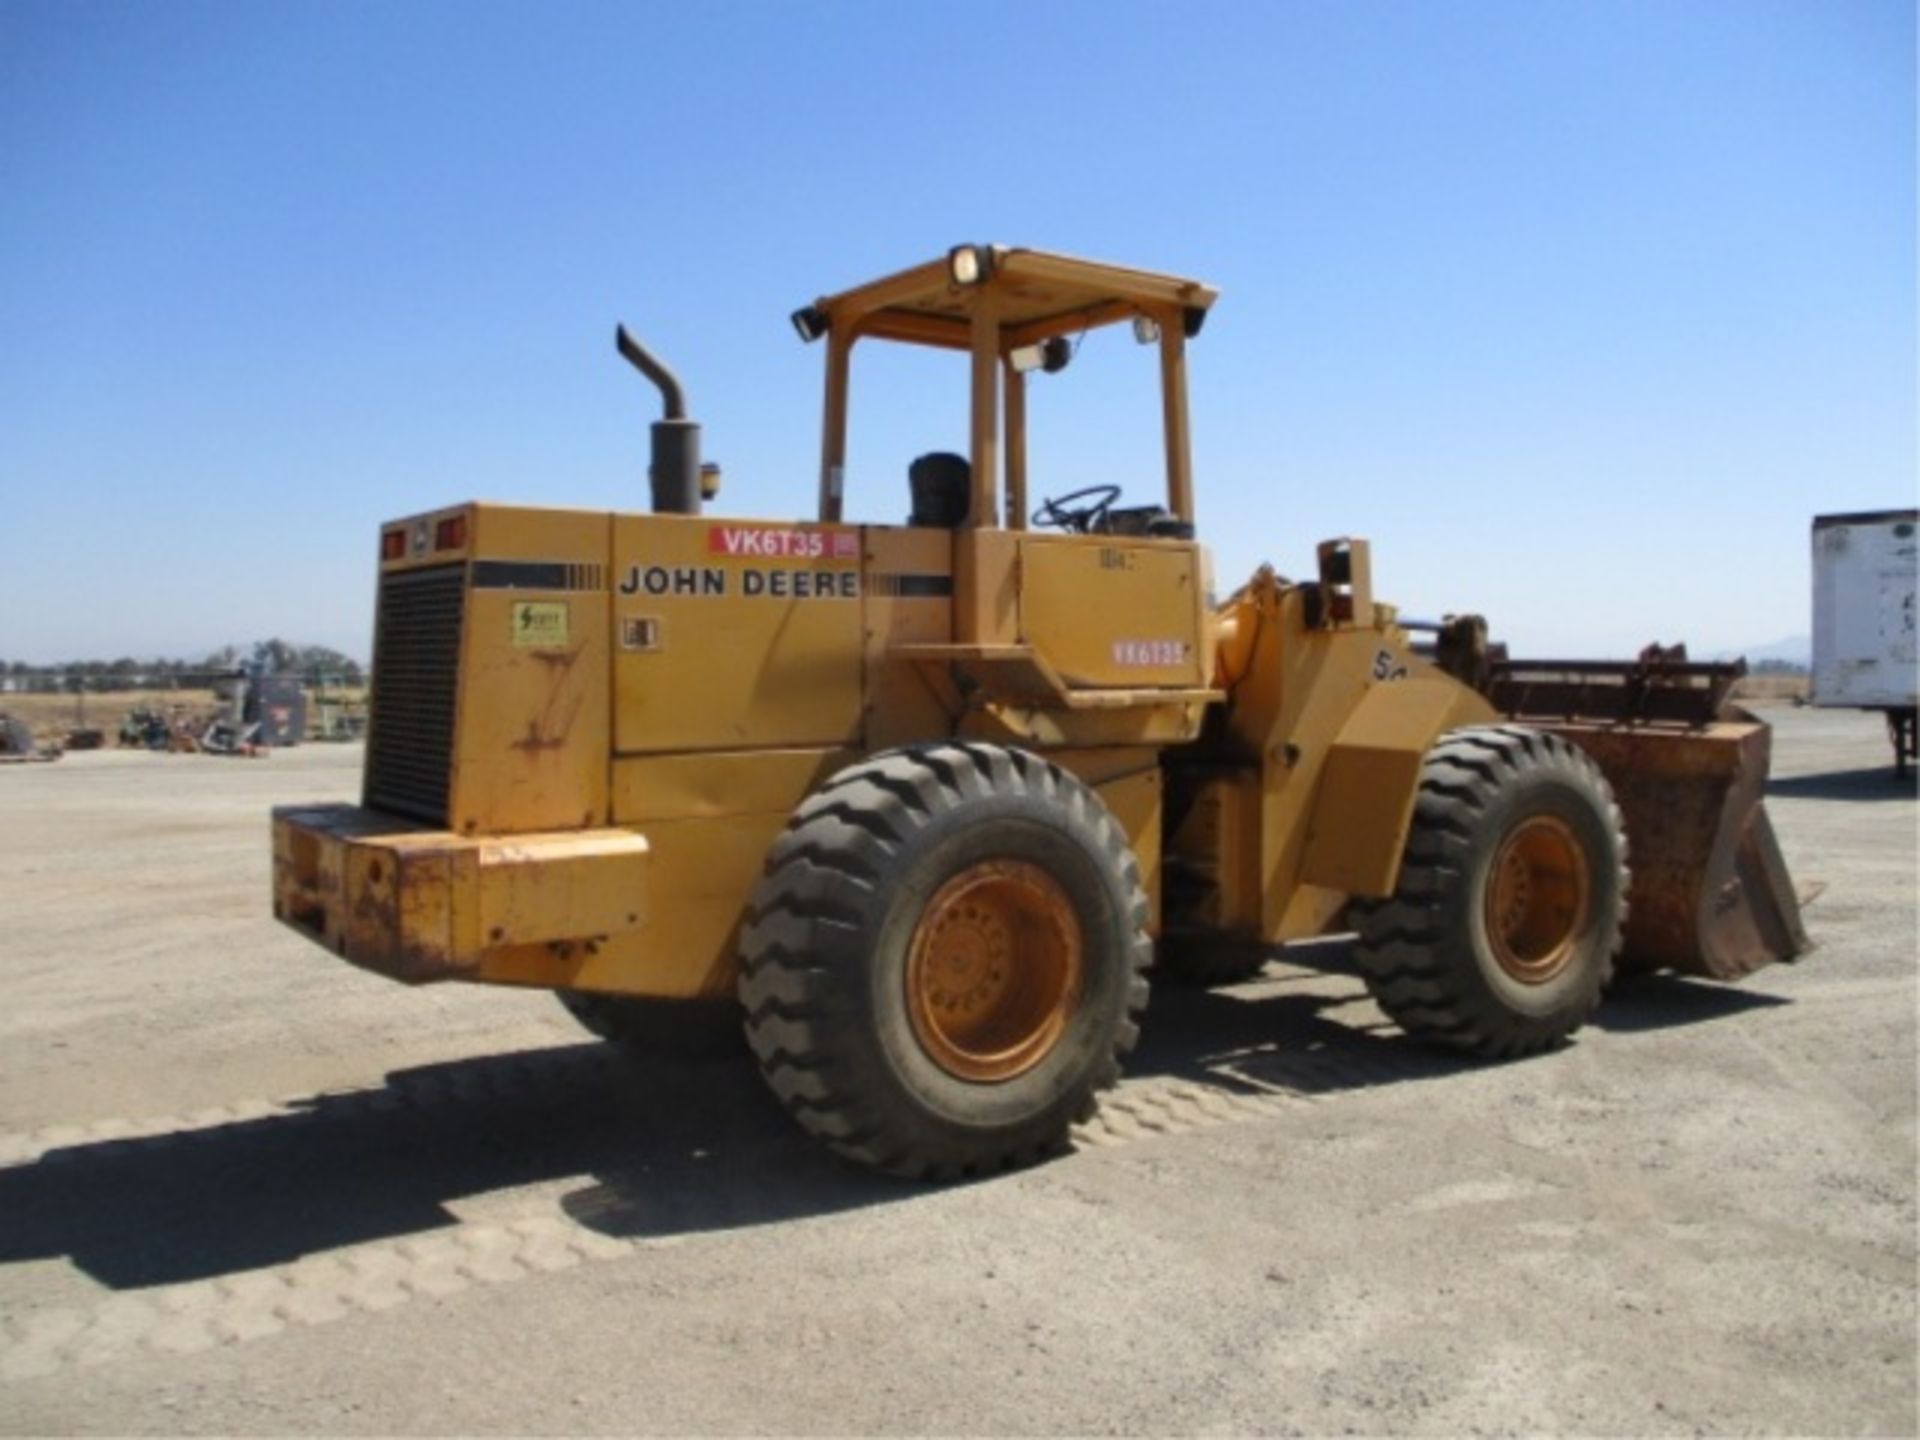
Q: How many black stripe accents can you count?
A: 2